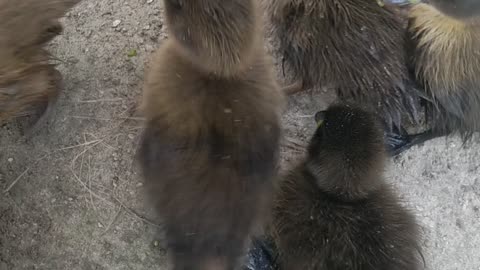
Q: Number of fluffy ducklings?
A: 5